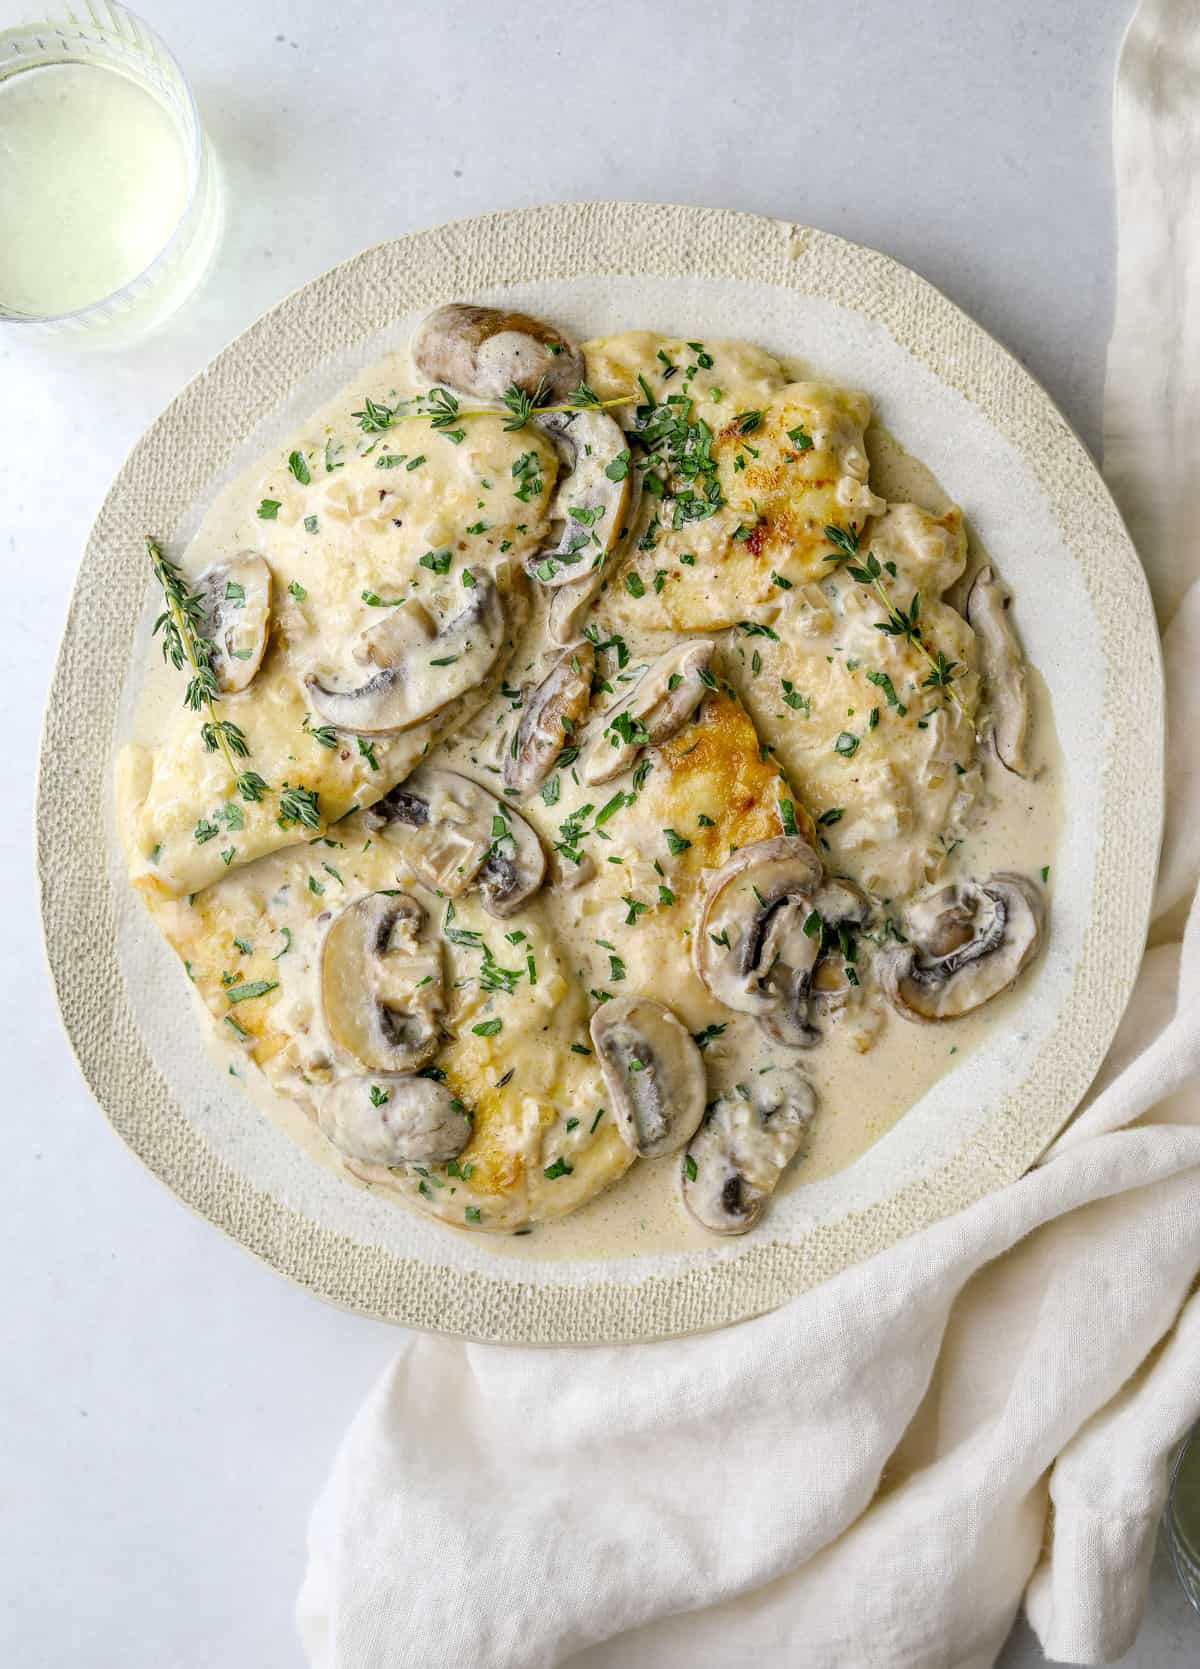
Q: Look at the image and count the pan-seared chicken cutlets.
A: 5